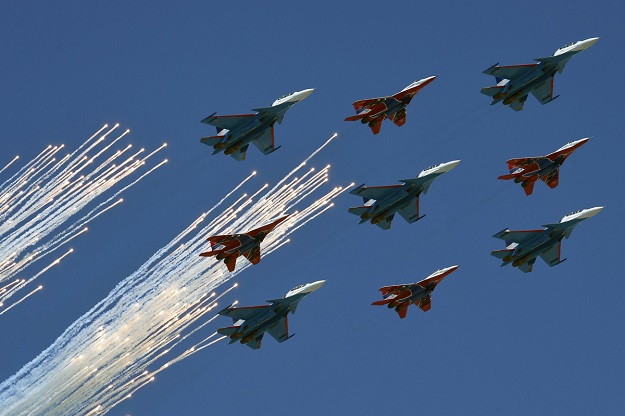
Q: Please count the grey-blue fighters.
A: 5